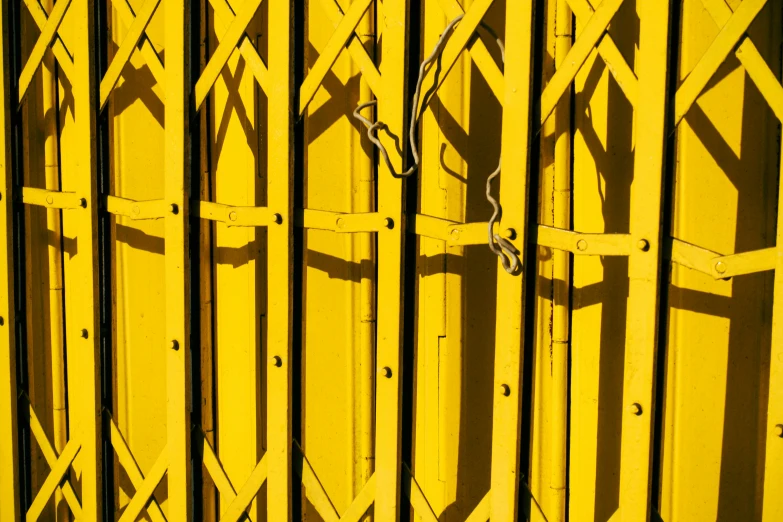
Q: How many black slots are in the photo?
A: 7